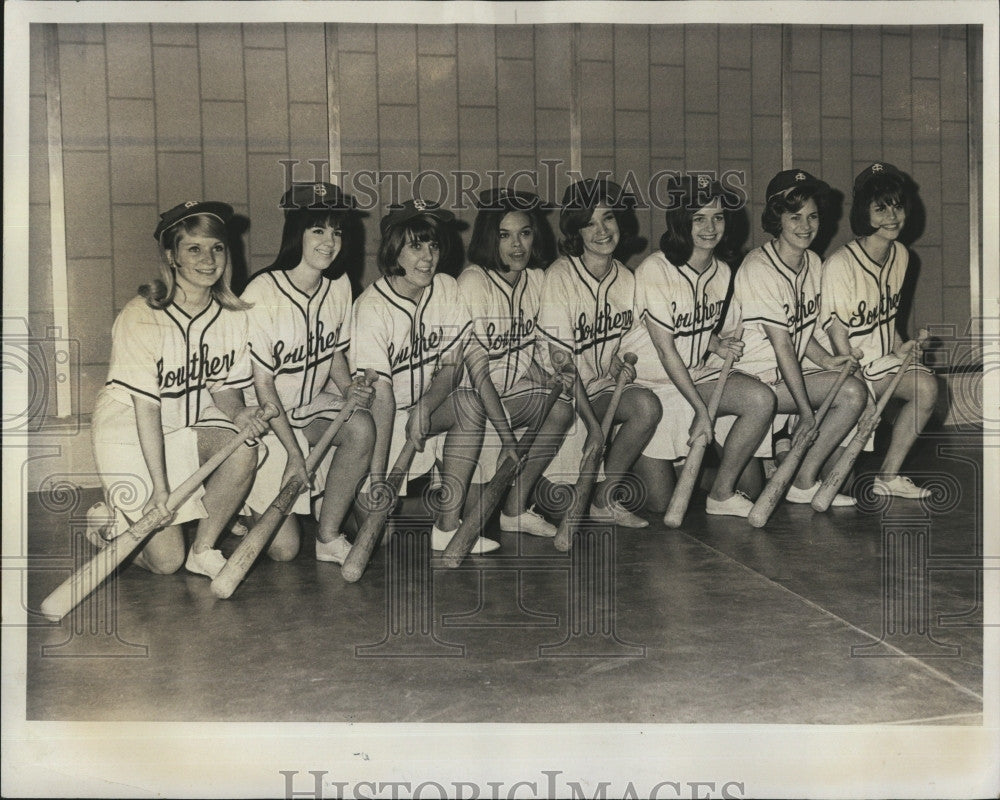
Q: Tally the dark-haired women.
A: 7